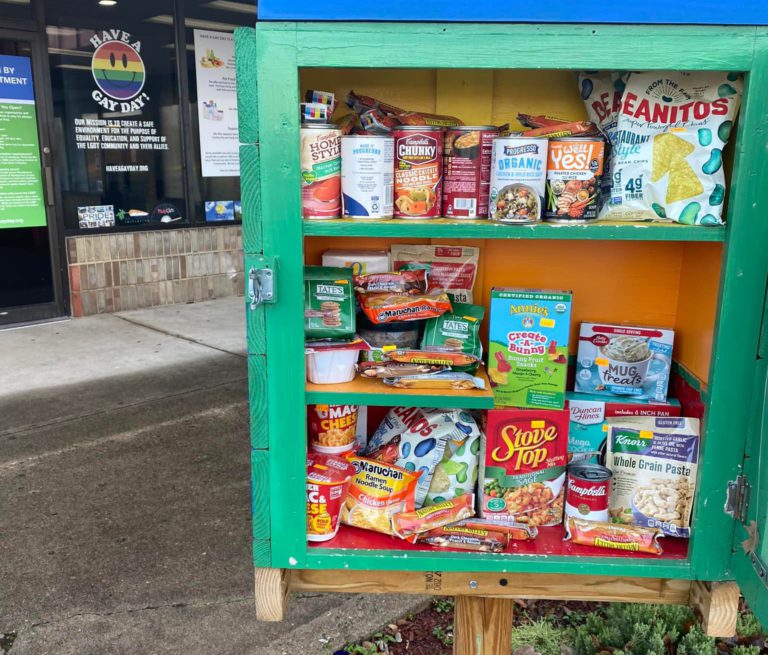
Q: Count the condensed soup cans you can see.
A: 1